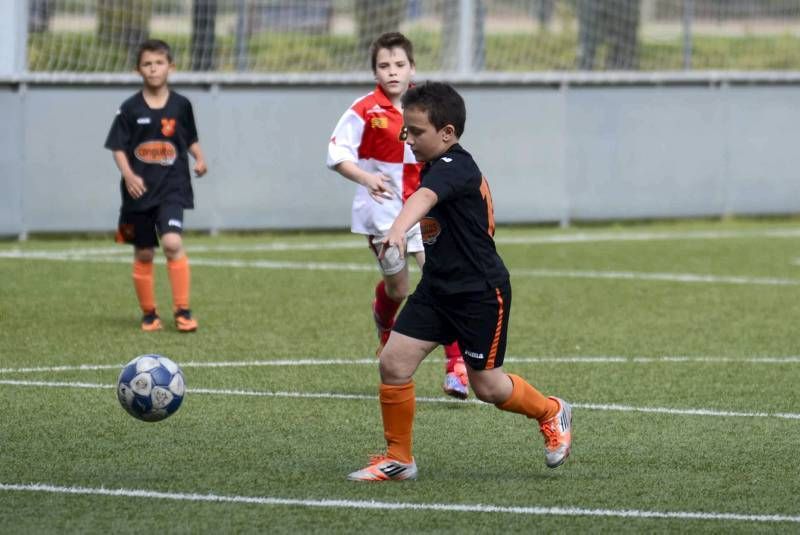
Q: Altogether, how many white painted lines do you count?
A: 5